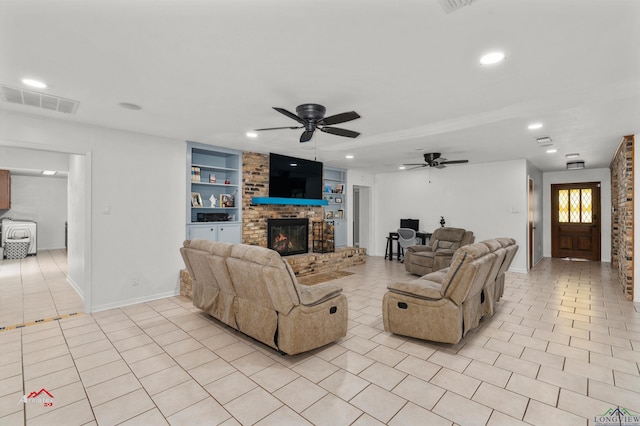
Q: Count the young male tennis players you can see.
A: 0